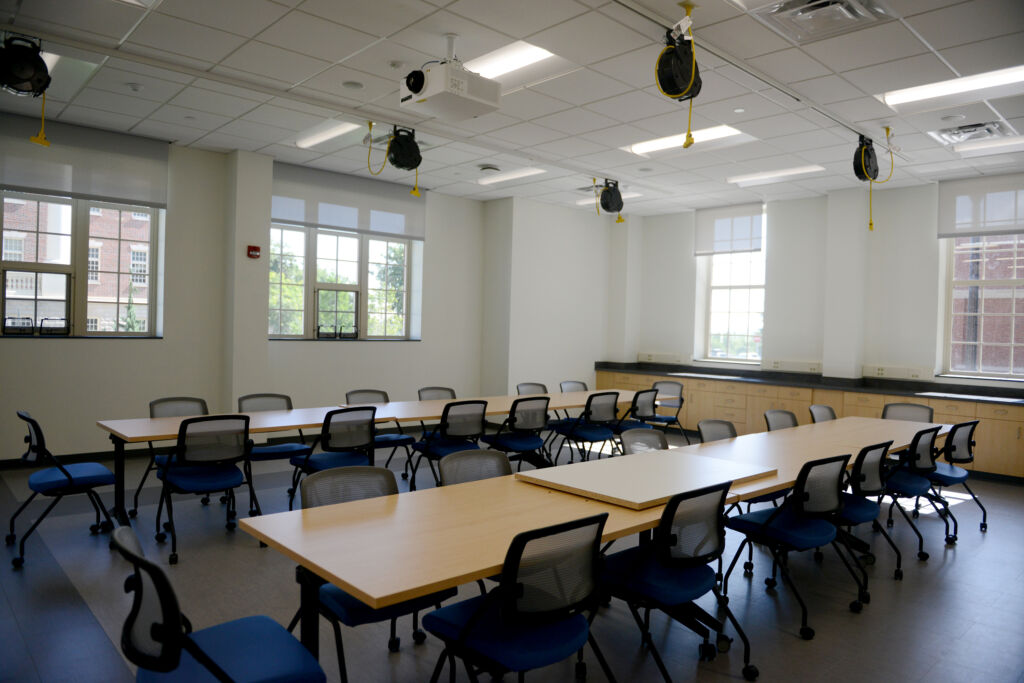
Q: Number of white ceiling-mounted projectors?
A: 1